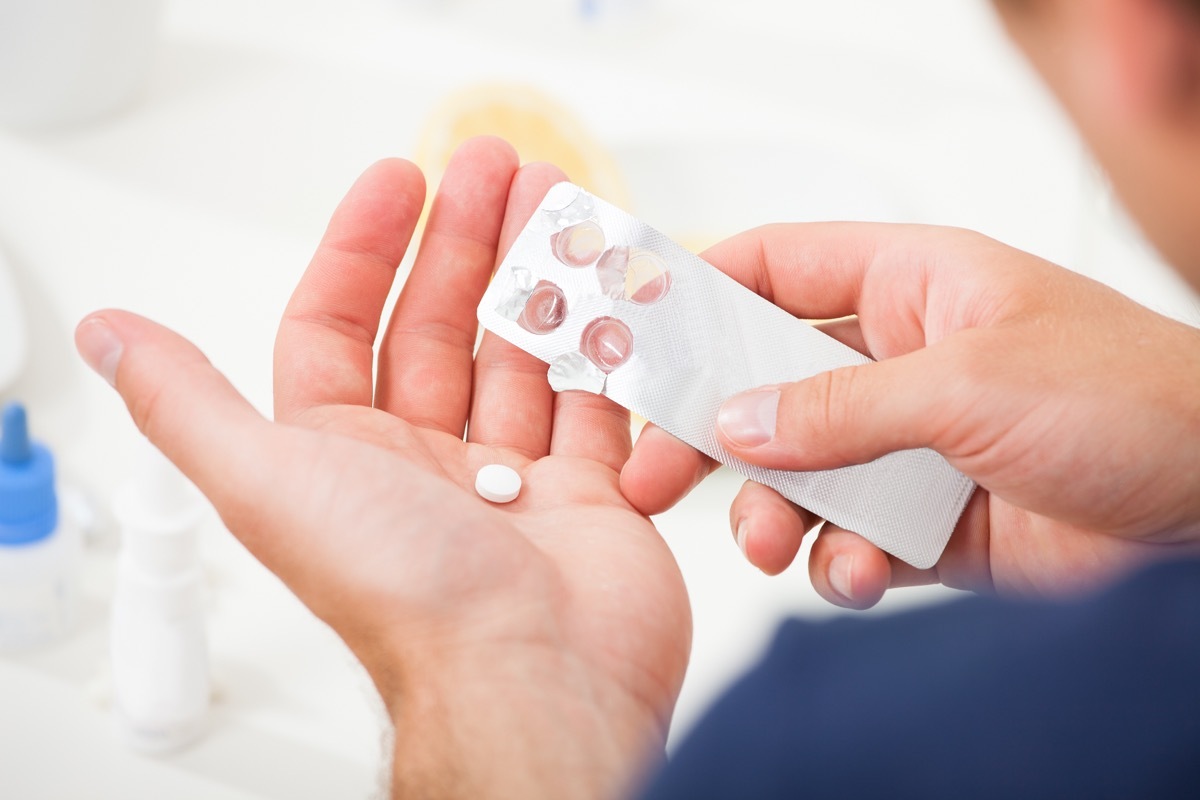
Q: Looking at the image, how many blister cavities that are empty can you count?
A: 4